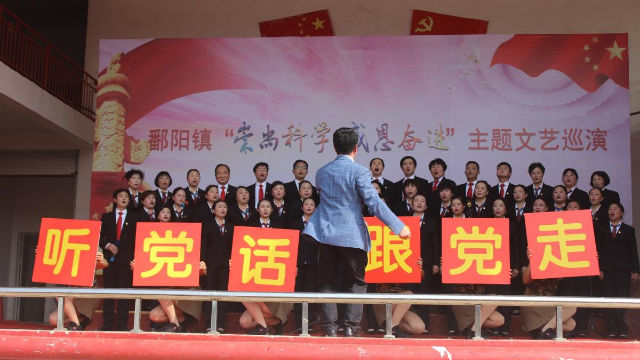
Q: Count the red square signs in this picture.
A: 6